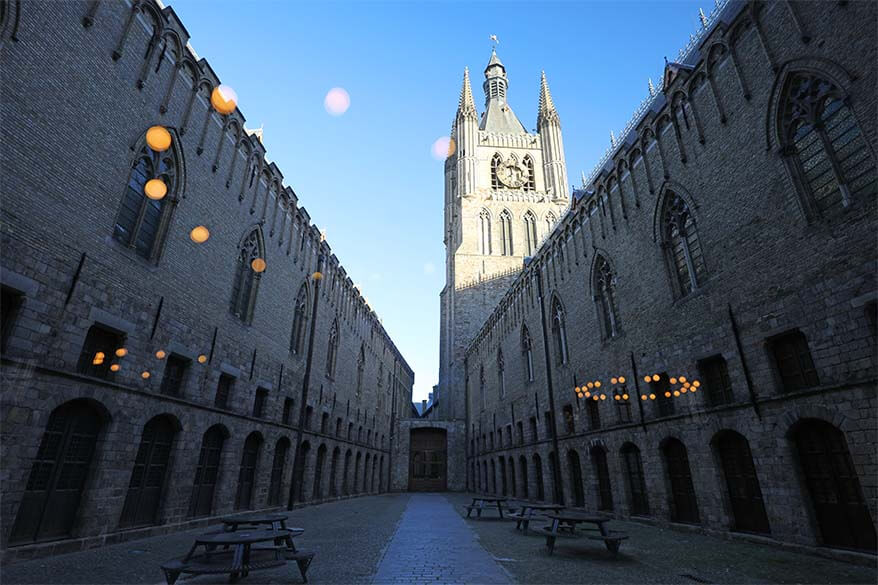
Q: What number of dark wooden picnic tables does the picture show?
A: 5